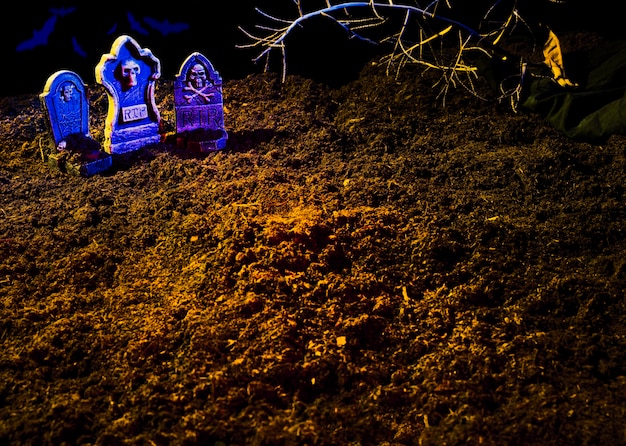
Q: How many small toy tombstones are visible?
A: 3